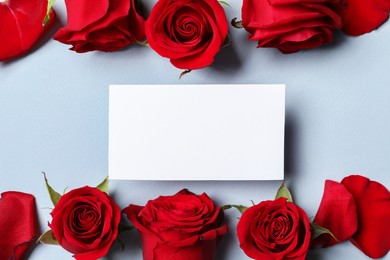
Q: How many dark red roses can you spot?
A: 6